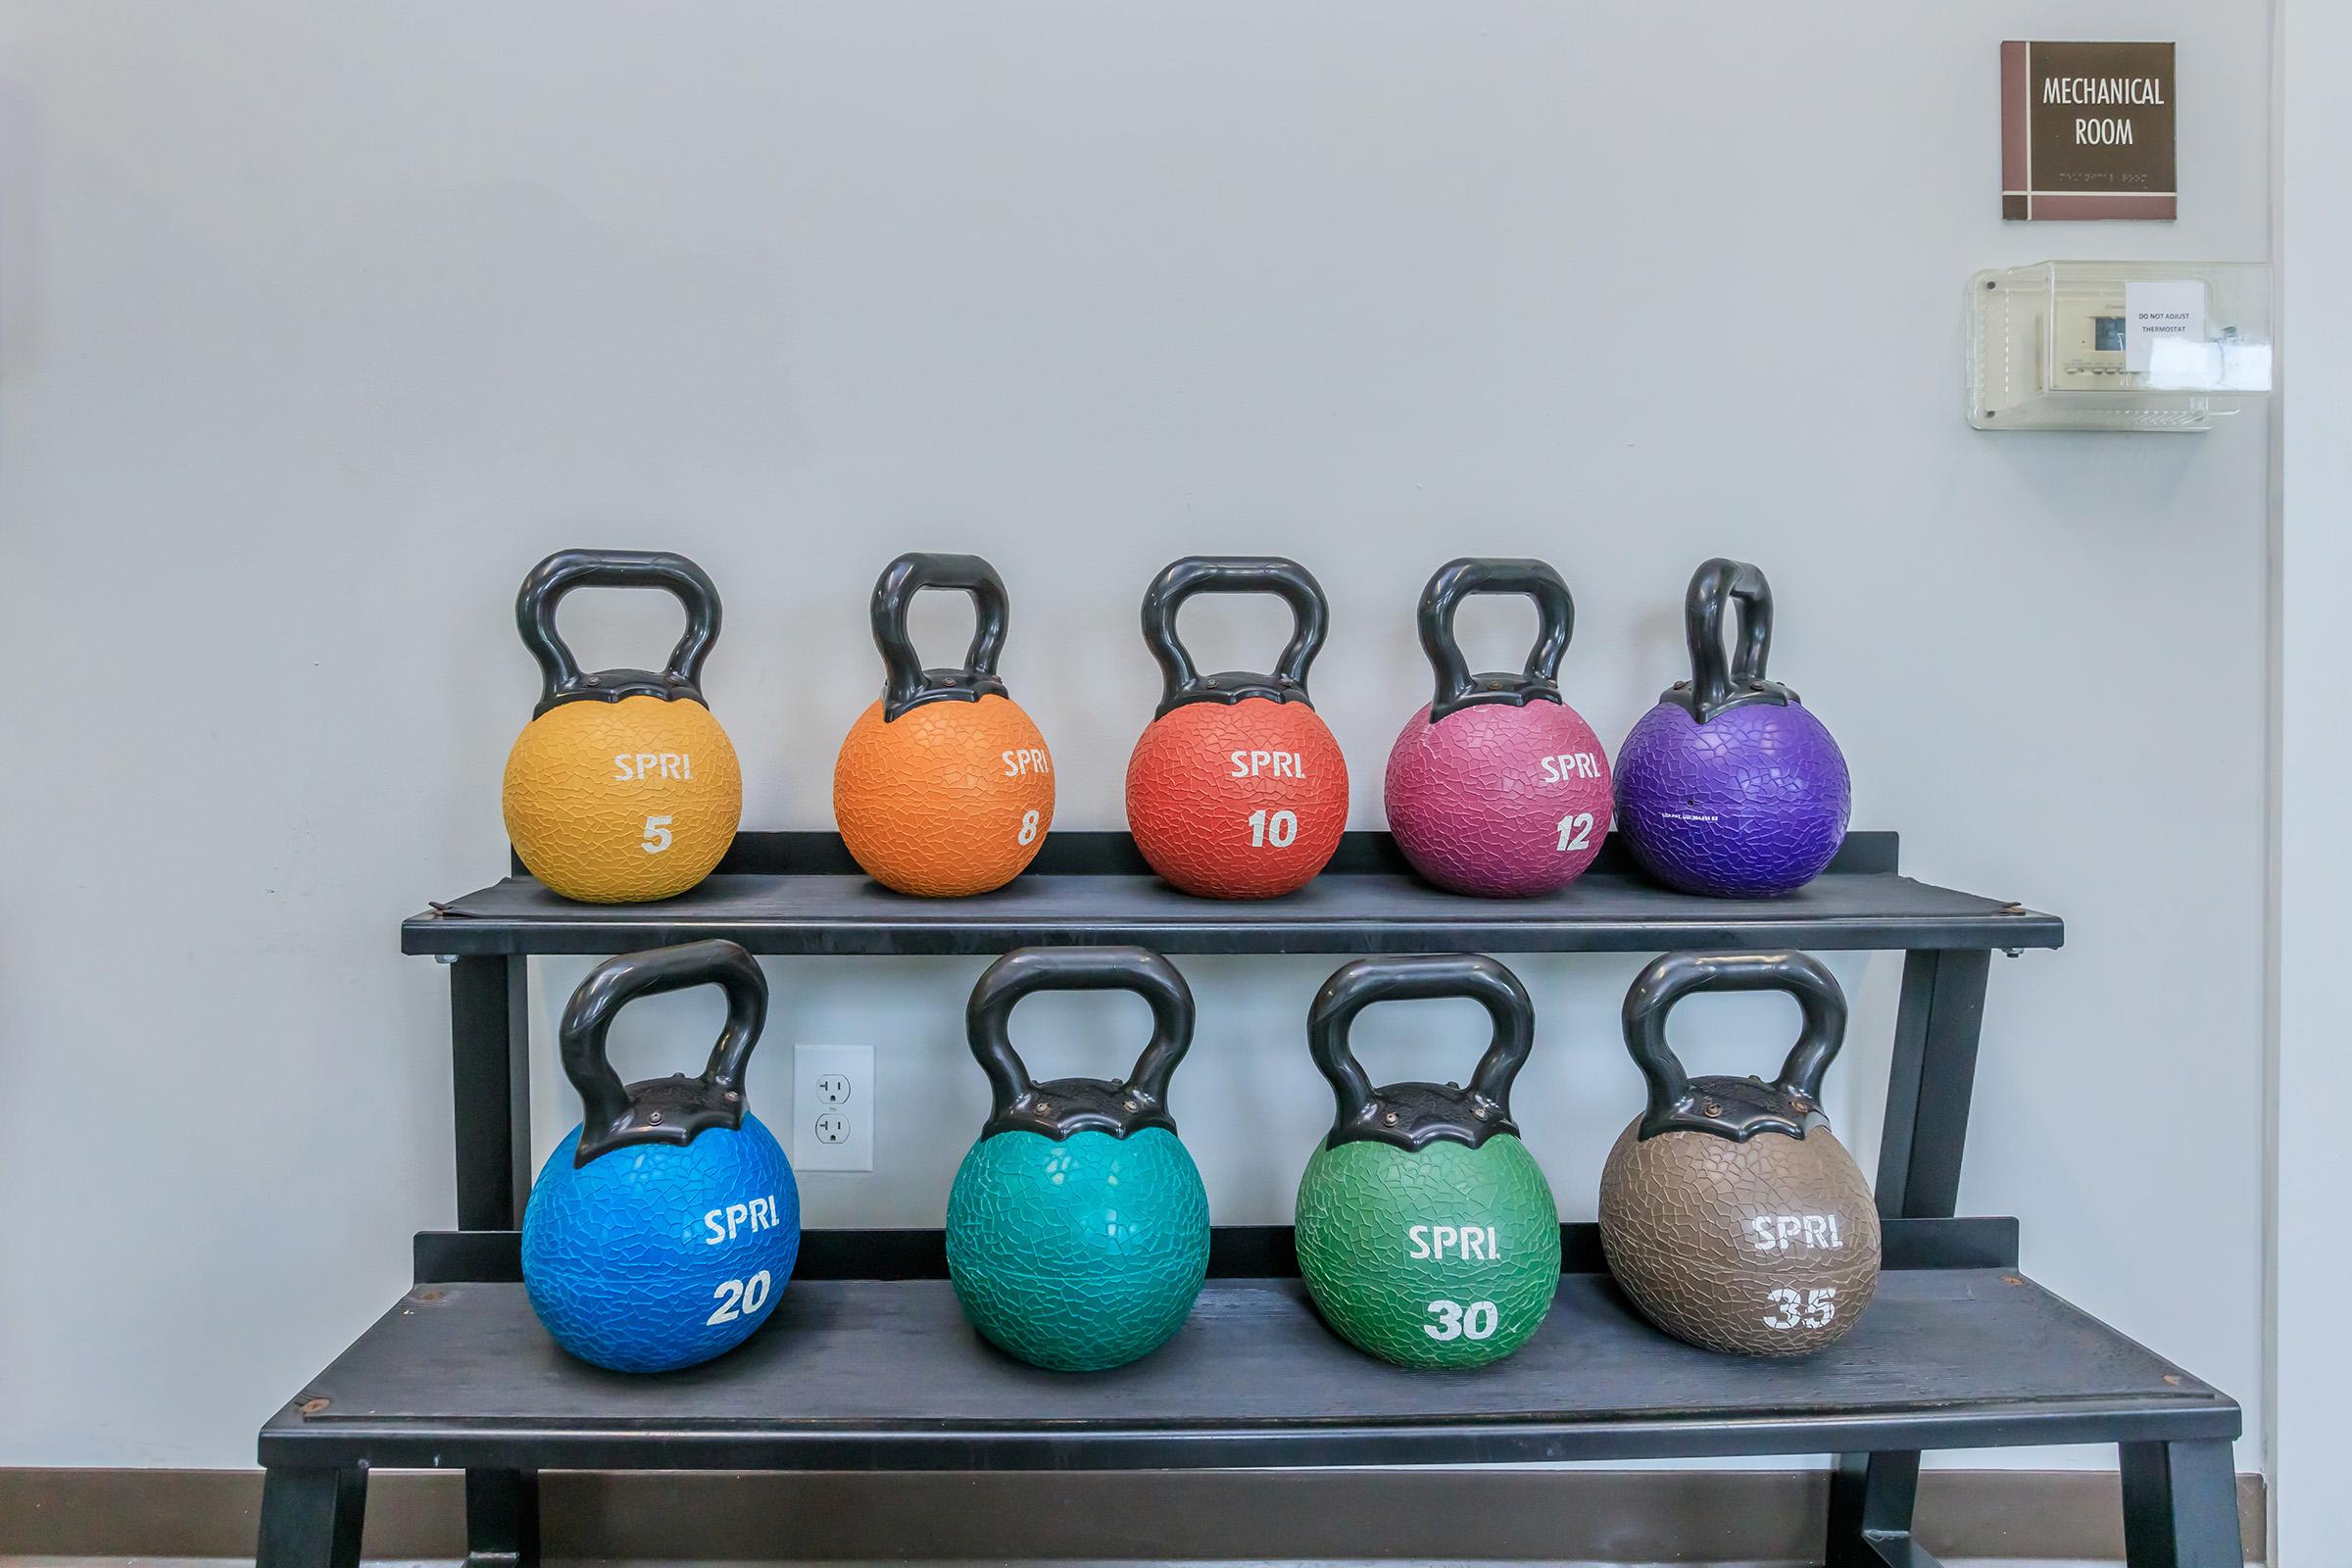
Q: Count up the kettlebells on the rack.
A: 9